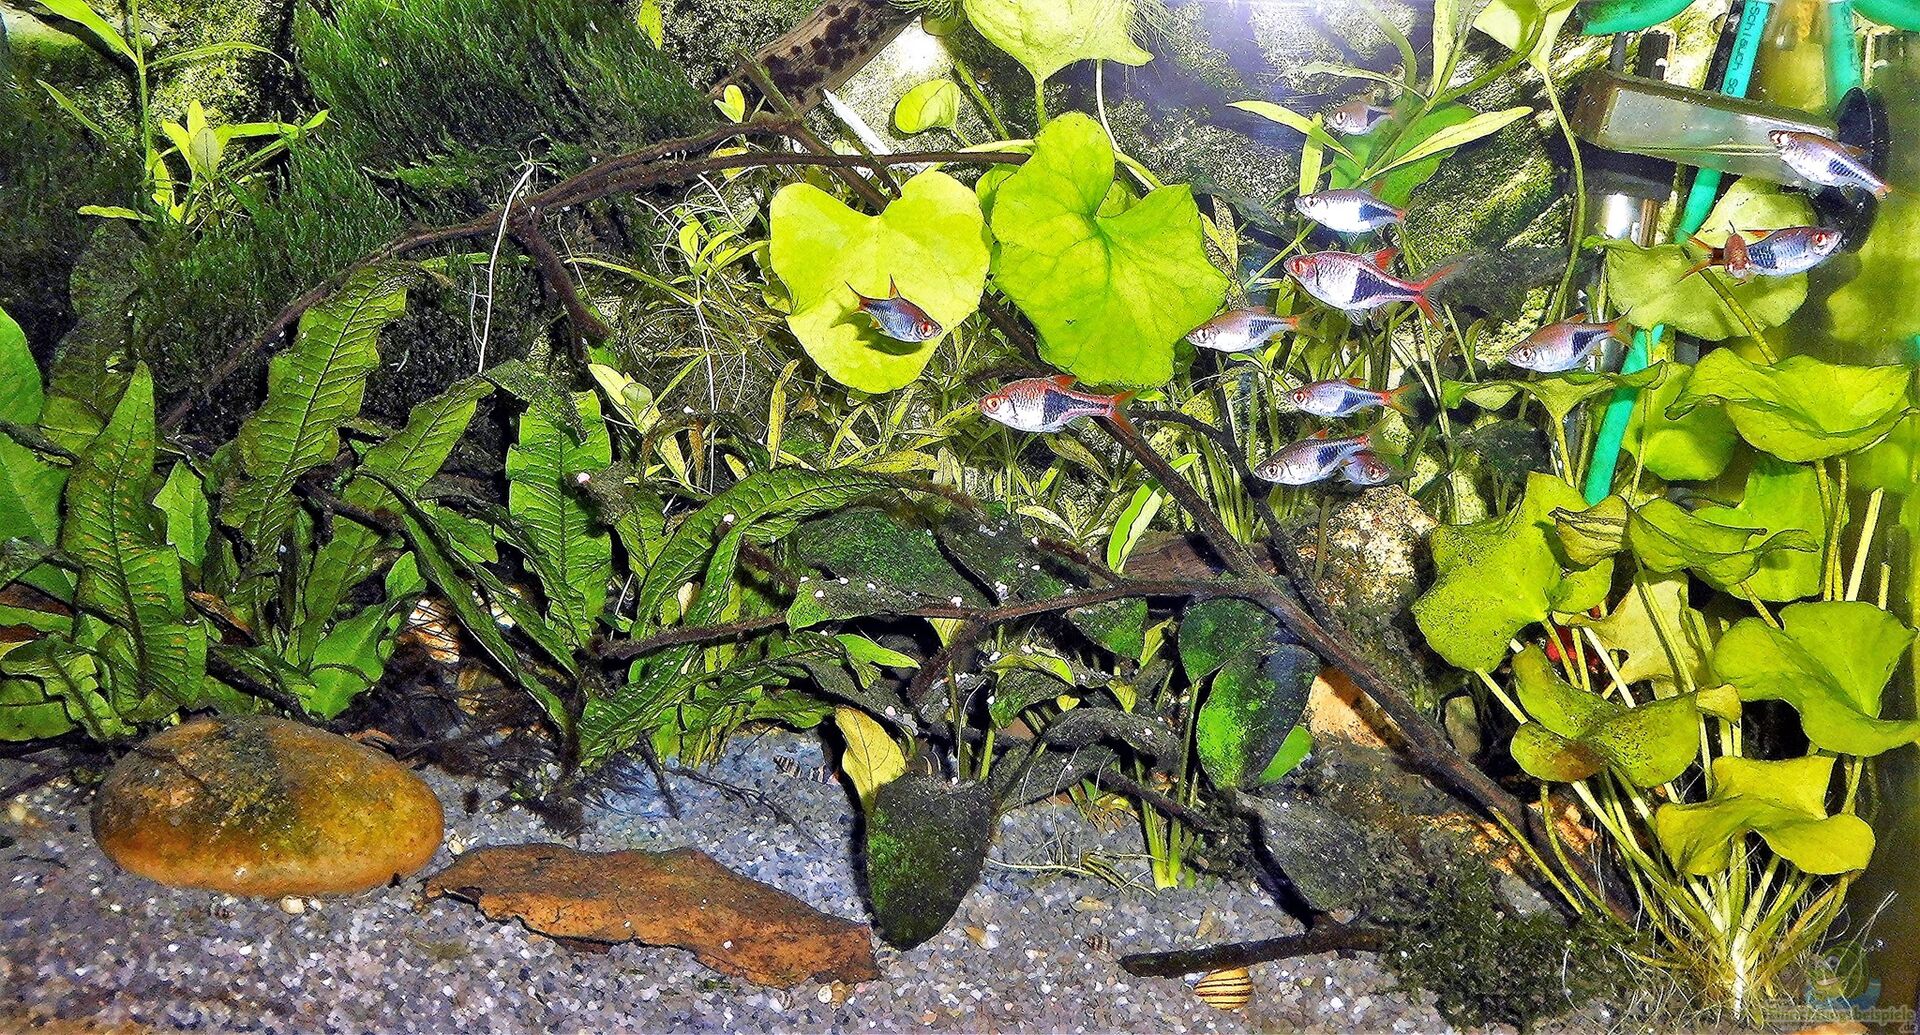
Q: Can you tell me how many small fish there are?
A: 13